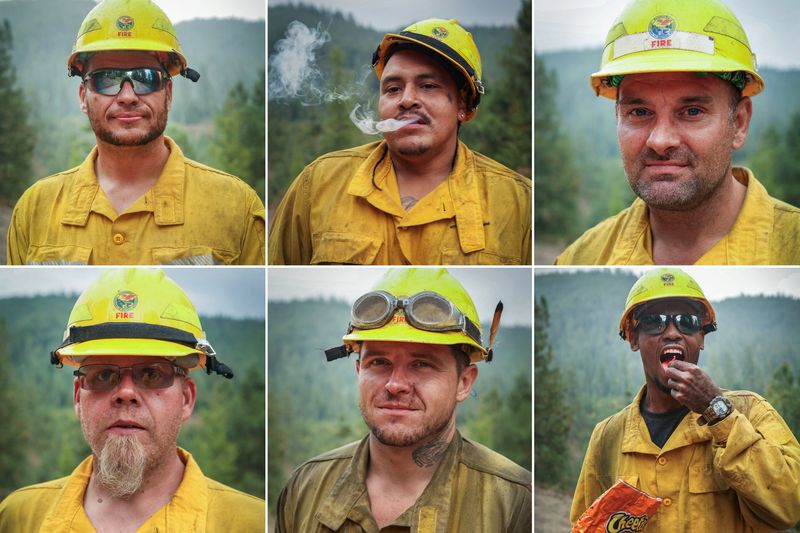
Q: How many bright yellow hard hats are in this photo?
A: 6